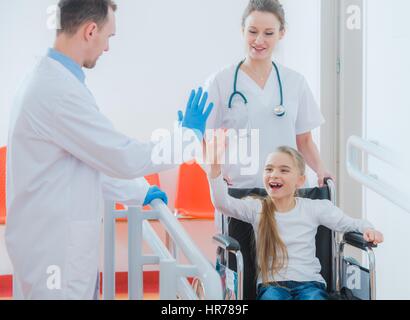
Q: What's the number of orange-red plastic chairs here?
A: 3